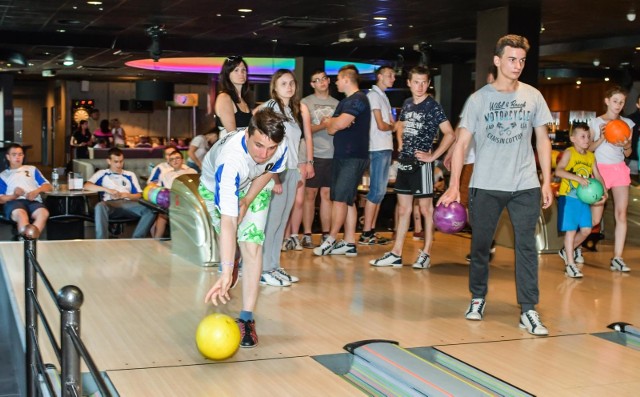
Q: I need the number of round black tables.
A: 1